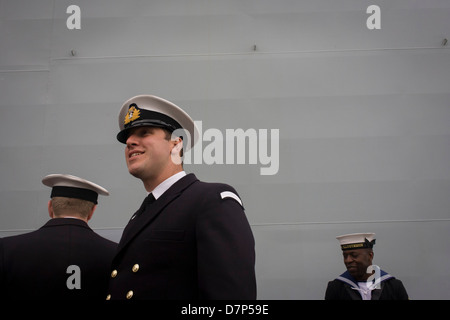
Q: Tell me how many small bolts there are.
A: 3